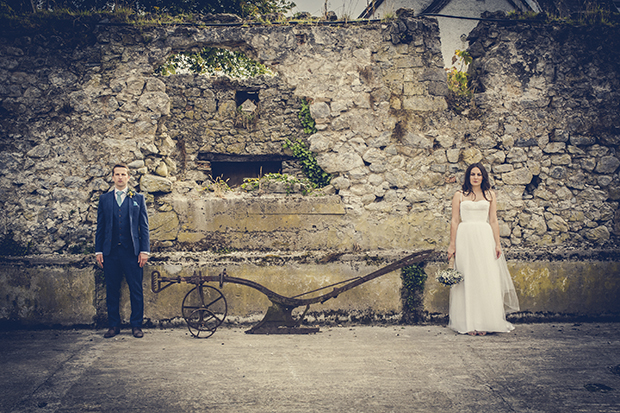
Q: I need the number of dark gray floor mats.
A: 0